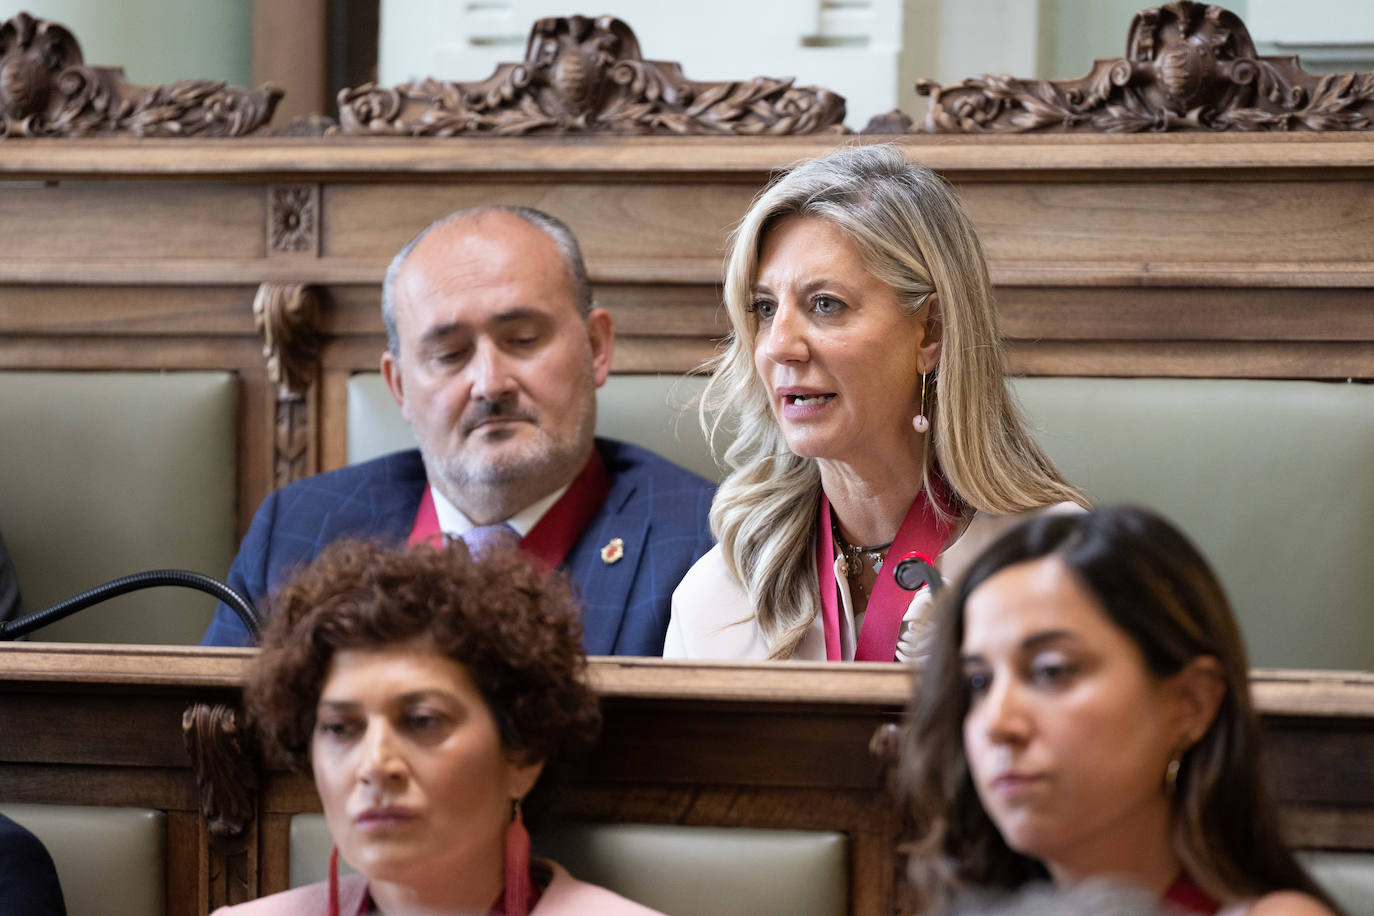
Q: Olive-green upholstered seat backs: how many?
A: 6